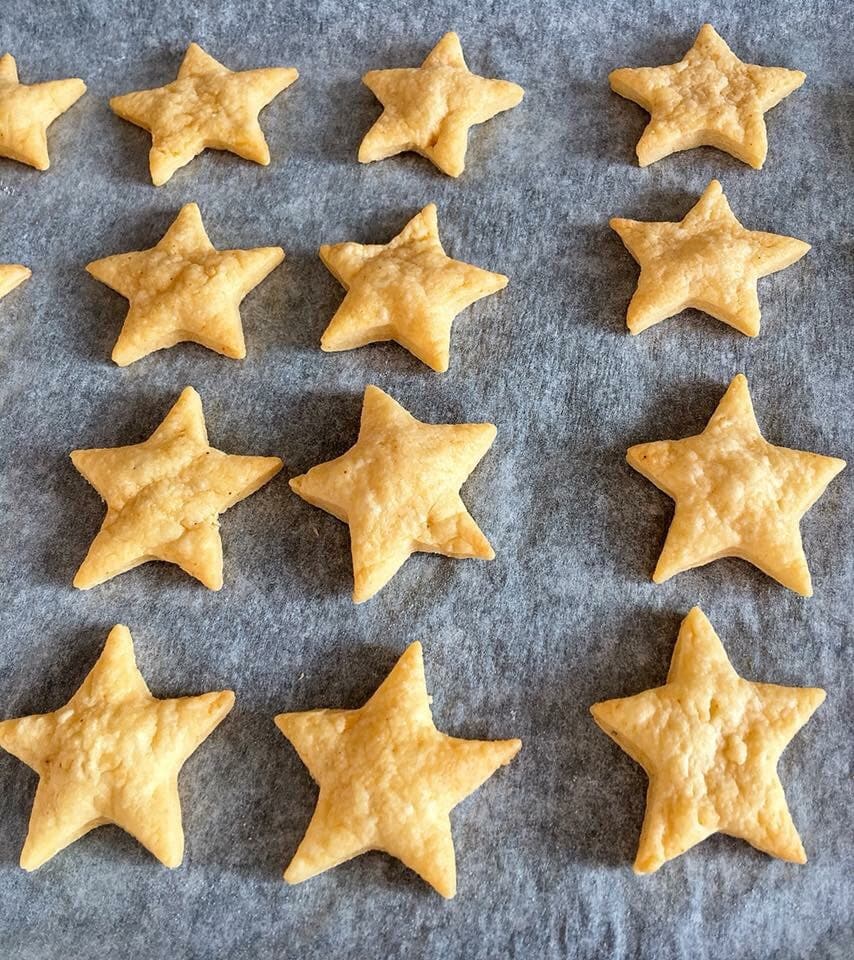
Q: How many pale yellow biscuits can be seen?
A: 14